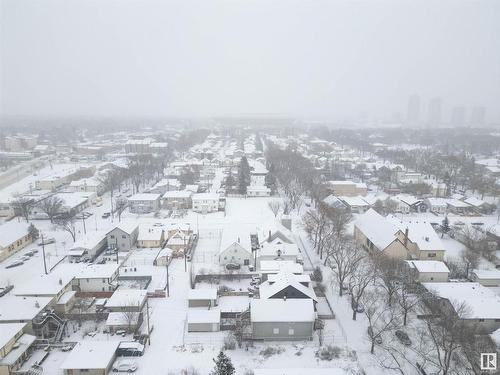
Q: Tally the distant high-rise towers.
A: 4